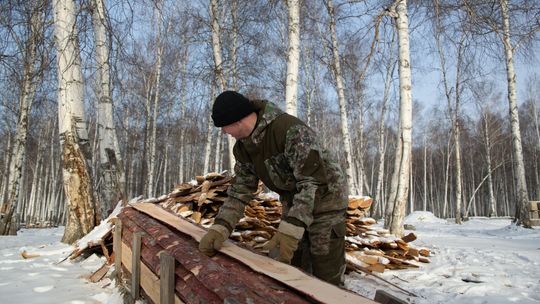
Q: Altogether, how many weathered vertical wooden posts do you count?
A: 3